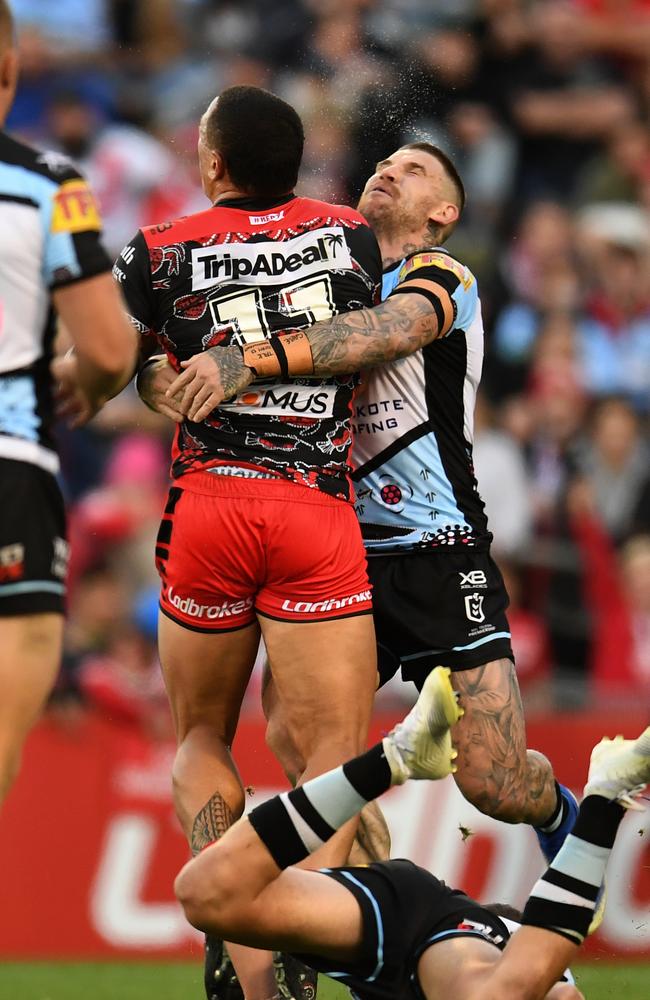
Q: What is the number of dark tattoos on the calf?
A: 1